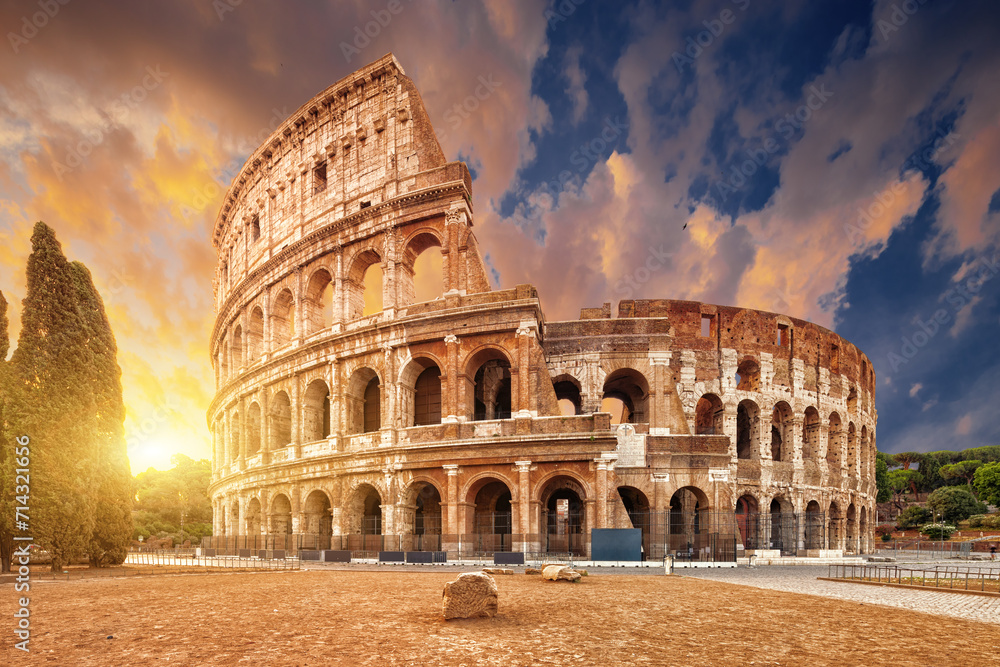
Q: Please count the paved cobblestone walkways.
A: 1